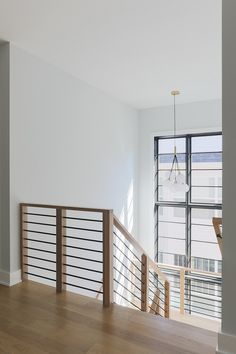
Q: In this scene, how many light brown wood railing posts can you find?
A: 6